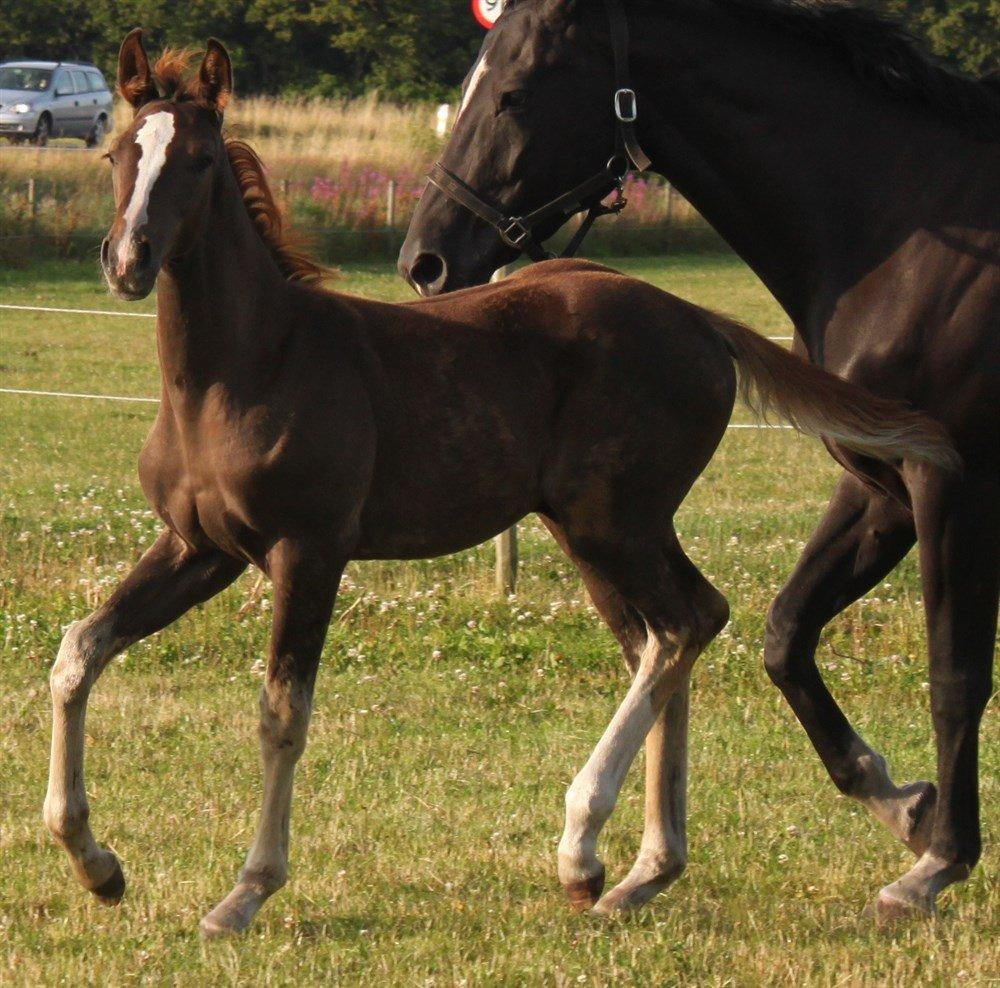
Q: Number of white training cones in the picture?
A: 0